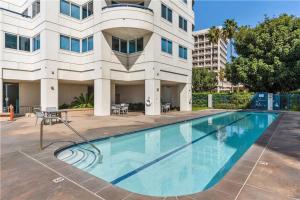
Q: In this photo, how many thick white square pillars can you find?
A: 4